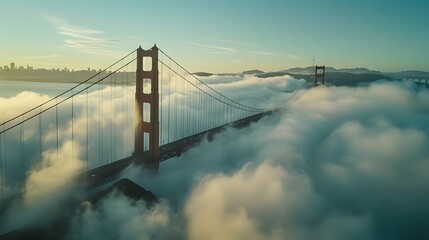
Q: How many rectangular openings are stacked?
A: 4